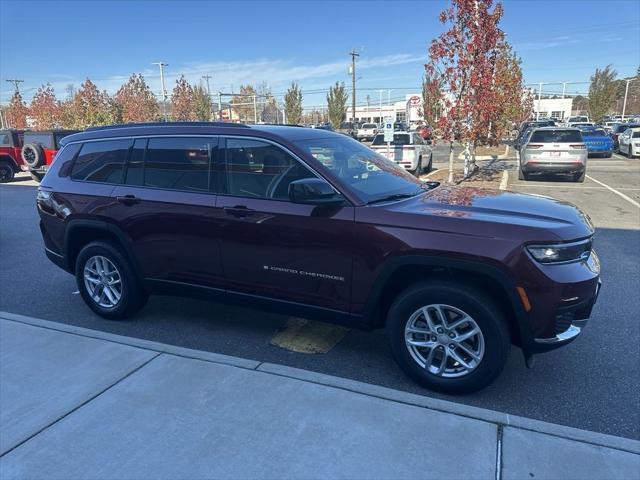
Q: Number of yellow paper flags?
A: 0